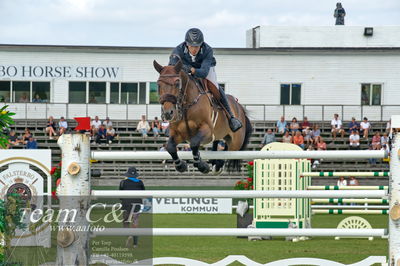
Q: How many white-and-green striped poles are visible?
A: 4